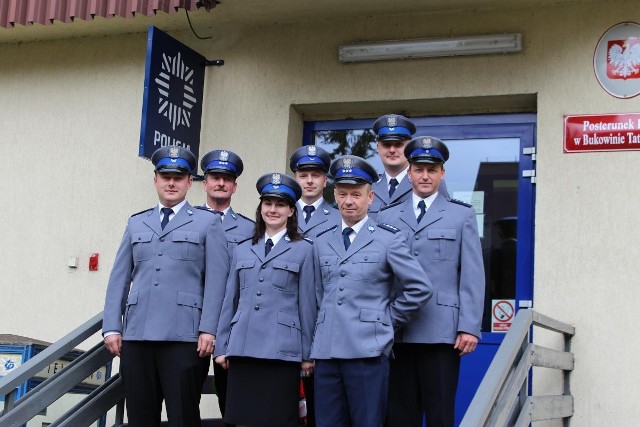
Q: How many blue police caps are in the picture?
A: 7